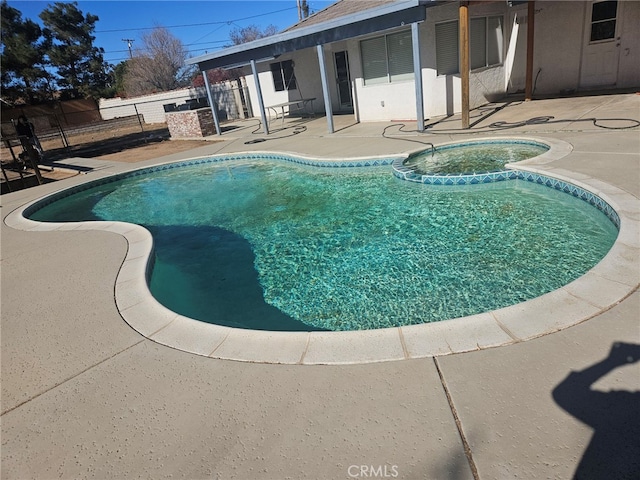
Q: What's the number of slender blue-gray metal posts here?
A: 4